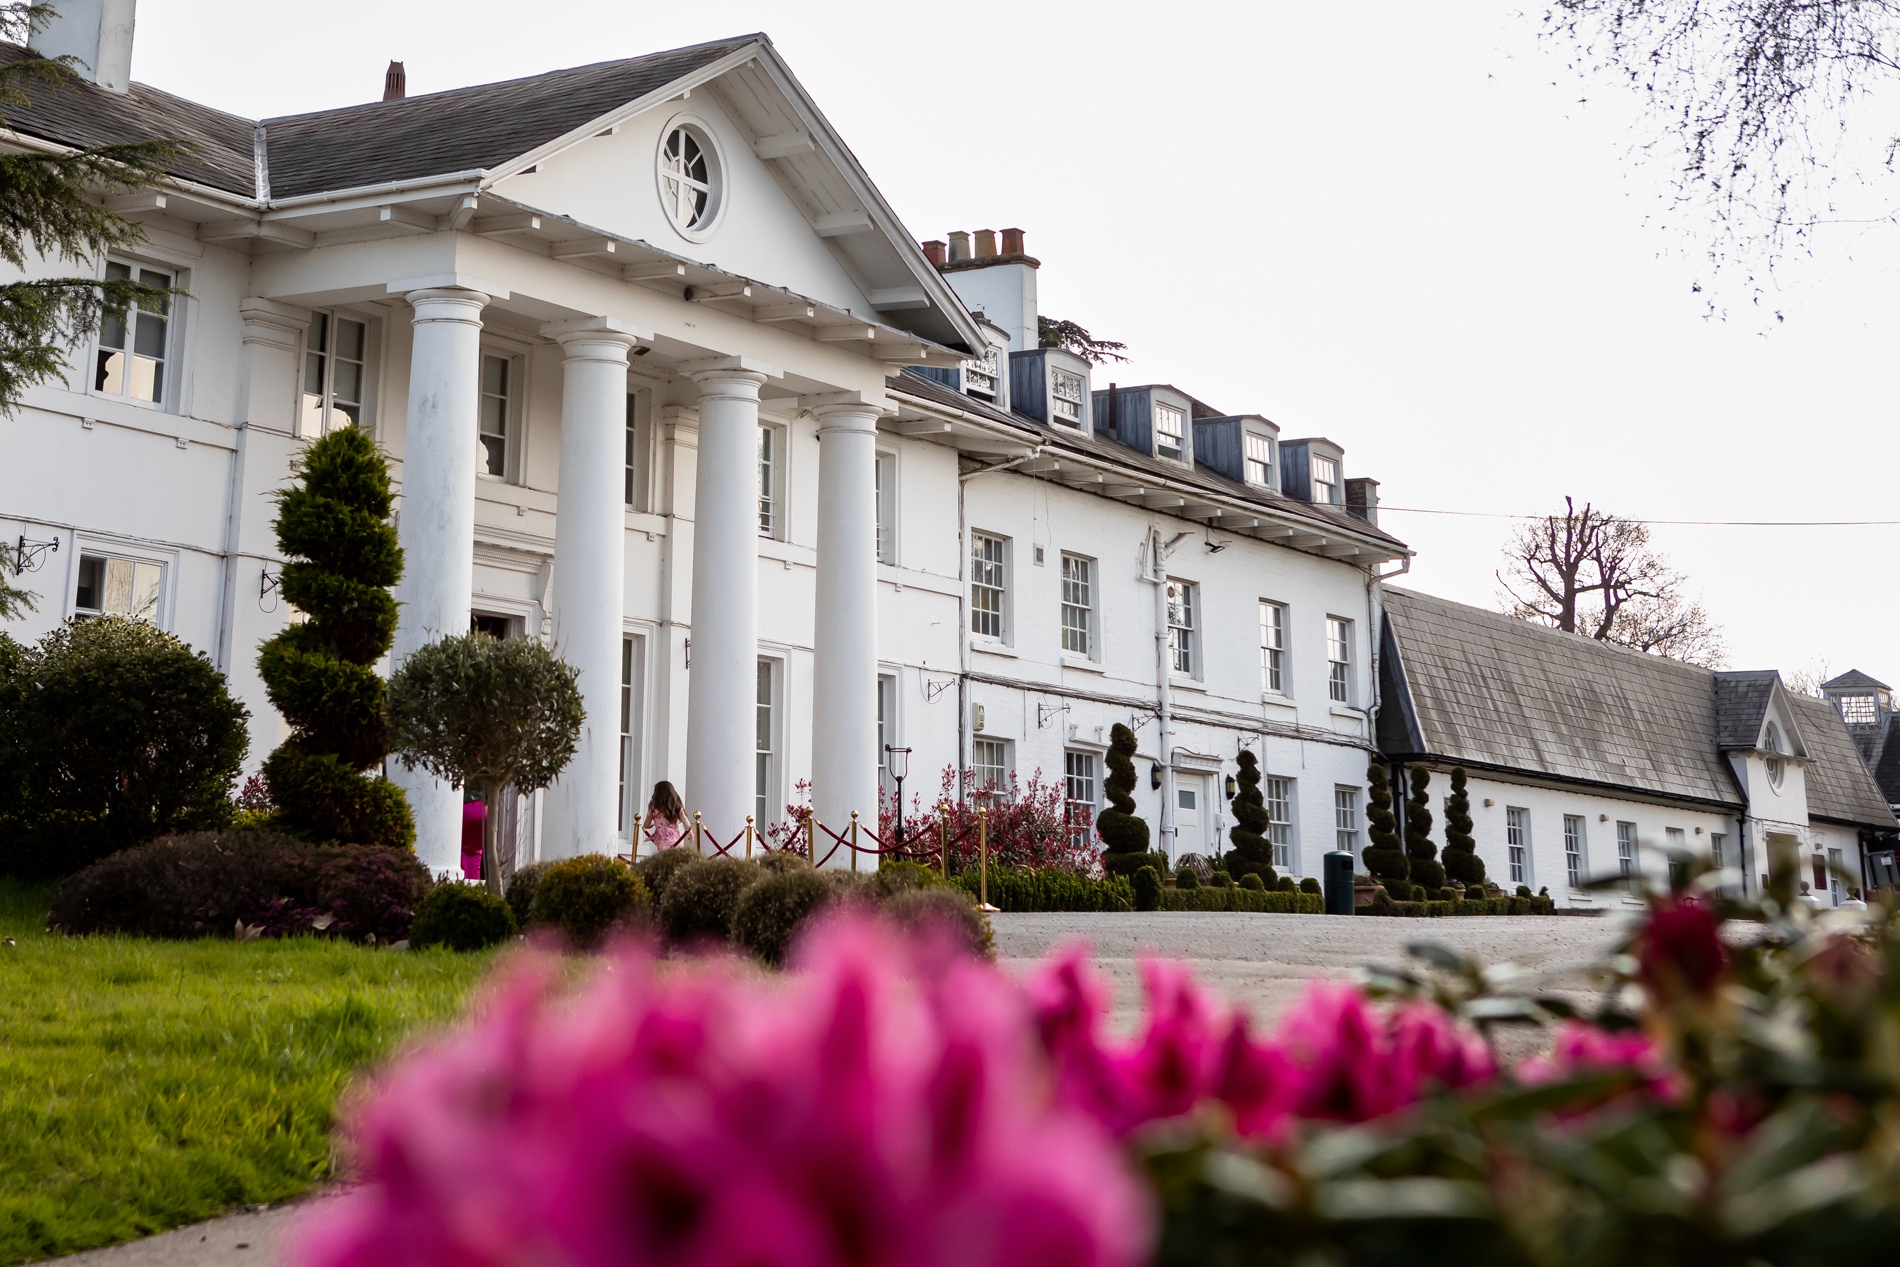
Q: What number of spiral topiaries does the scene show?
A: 6